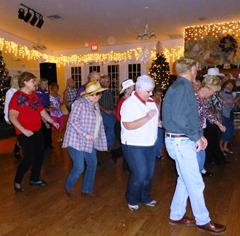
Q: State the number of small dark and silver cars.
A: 0